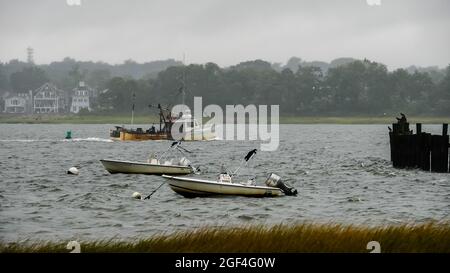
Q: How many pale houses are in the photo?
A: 3